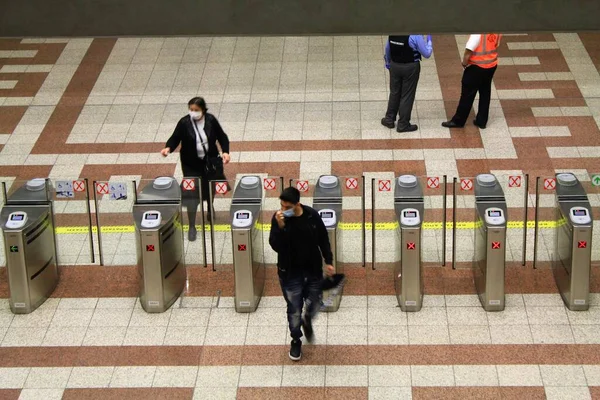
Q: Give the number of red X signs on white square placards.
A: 12